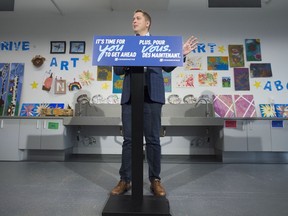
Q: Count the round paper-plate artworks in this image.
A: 6